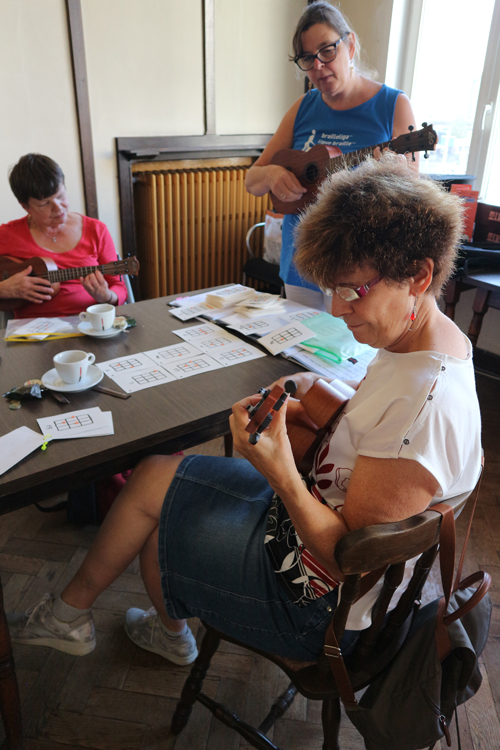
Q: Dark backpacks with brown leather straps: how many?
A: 1